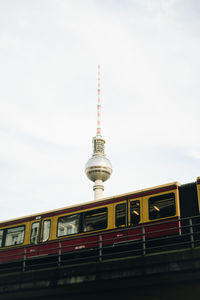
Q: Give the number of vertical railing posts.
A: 5